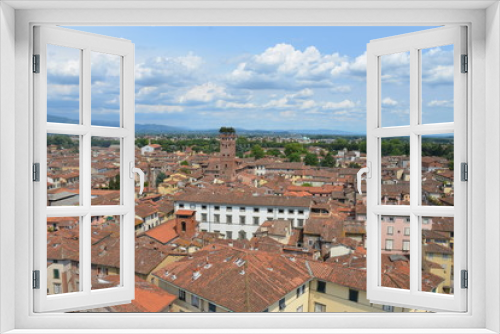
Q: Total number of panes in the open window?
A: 12